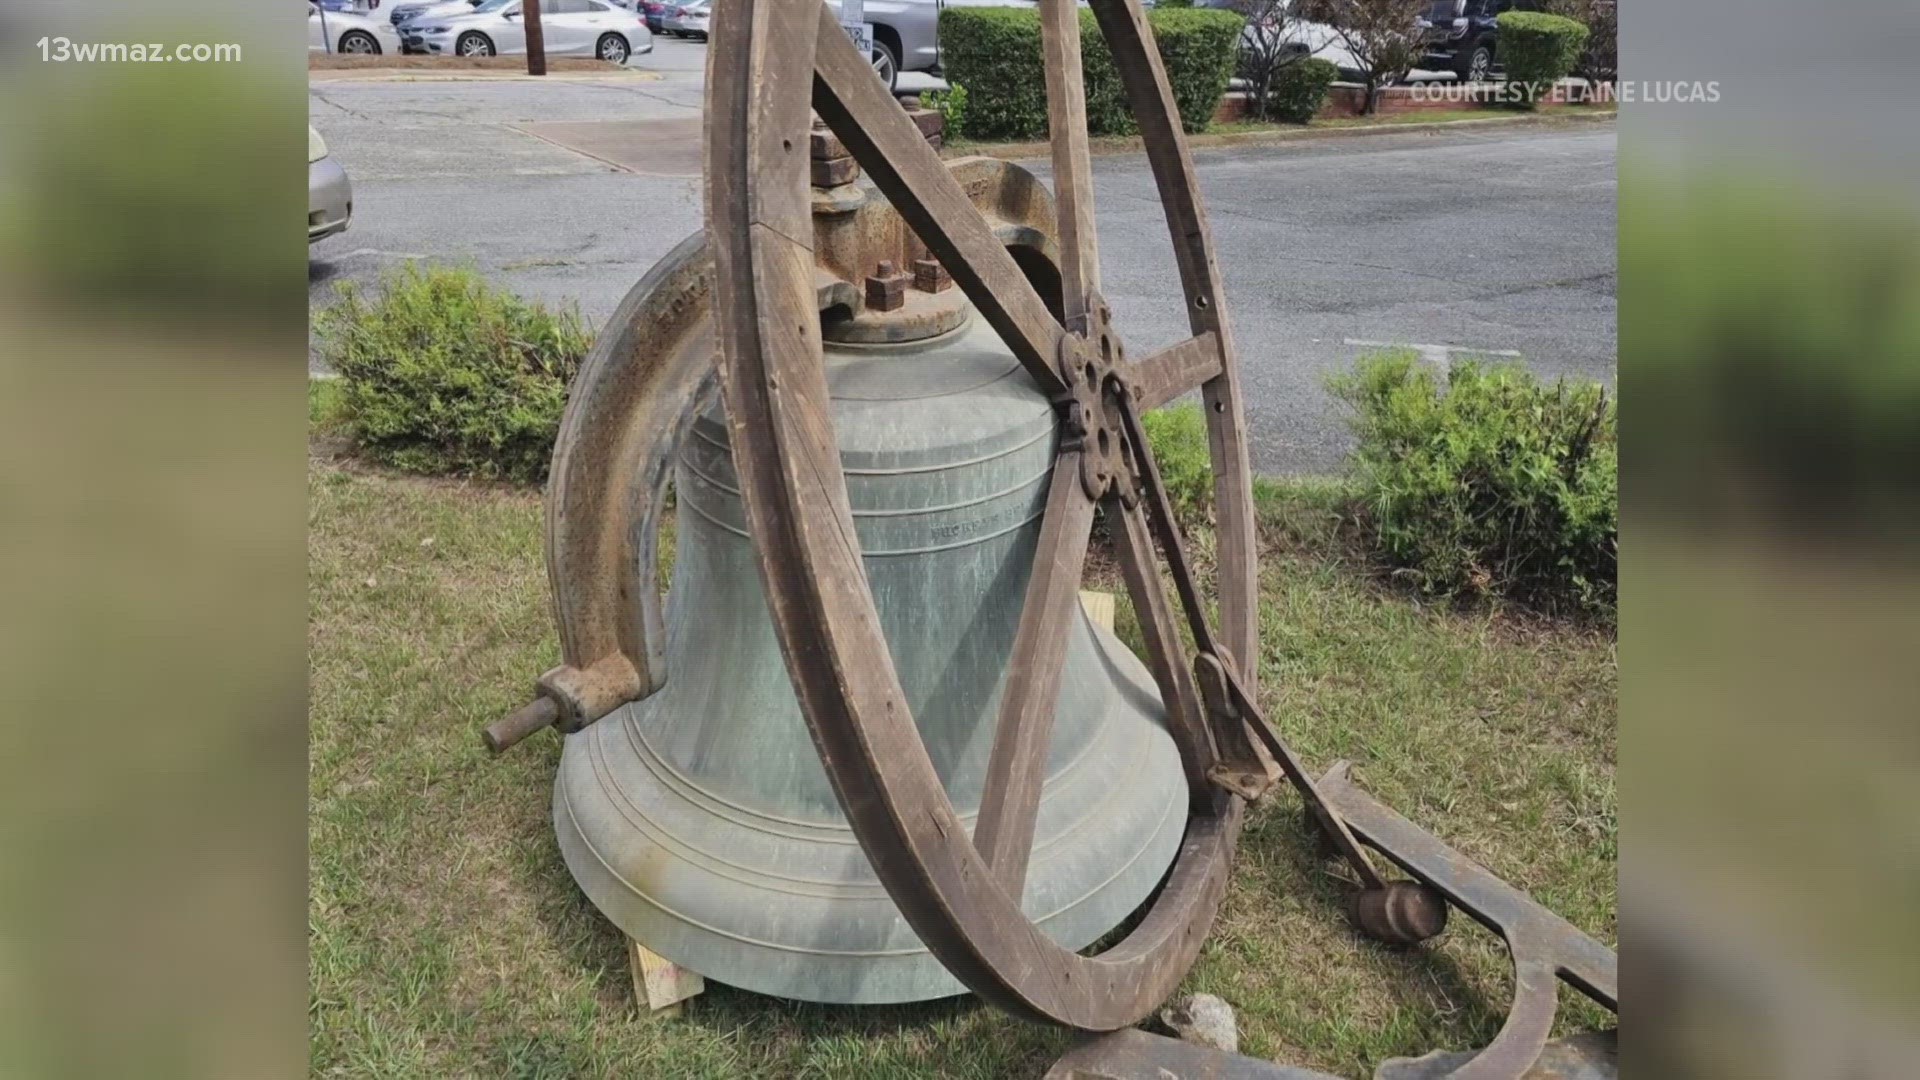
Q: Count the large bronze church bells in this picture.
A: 1